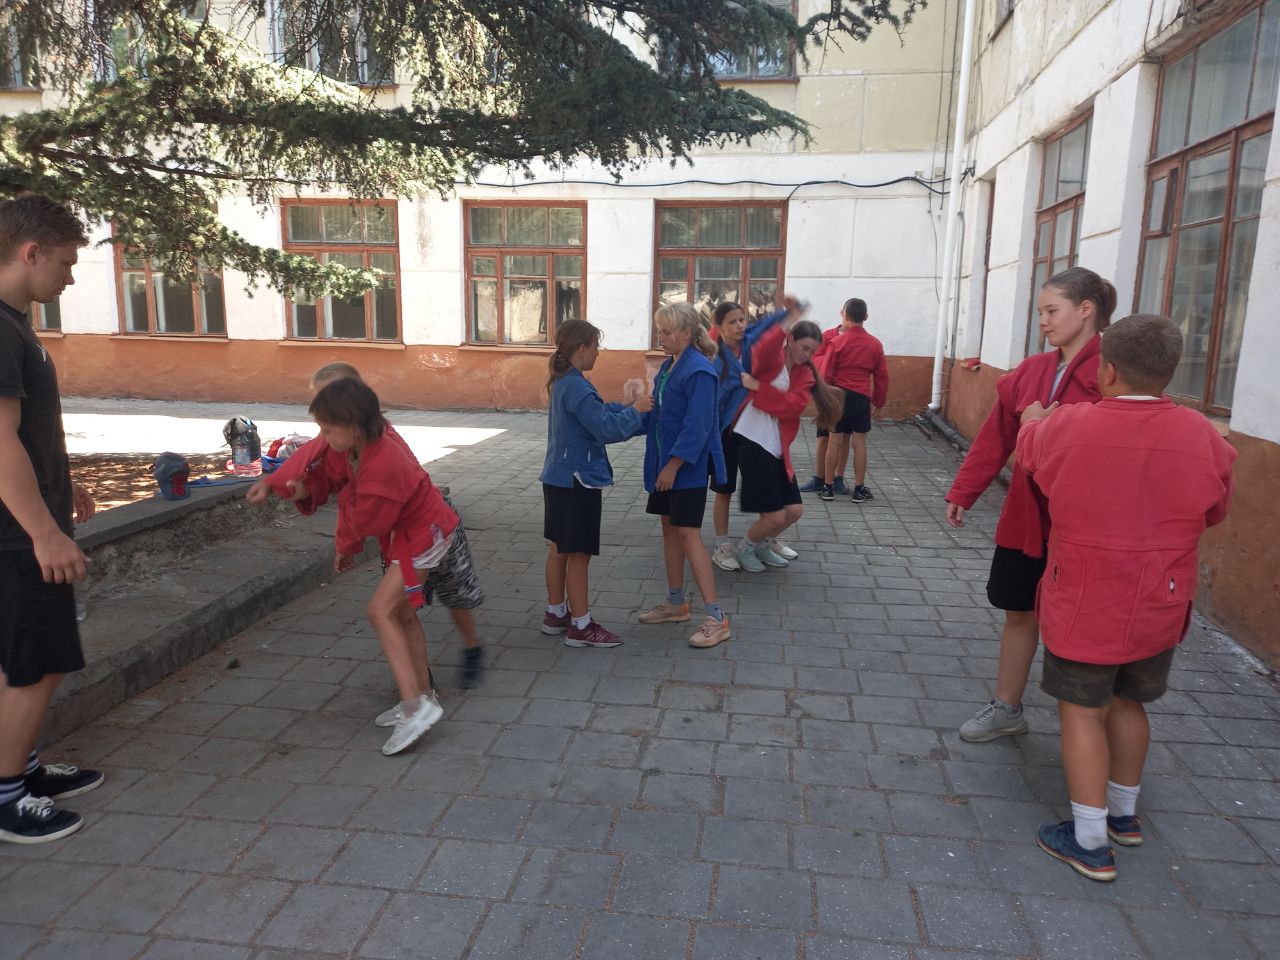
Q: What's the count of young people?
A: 11